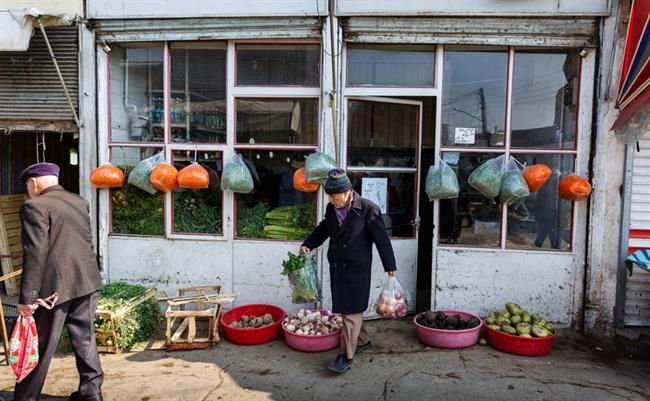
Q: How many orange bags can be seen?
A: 6